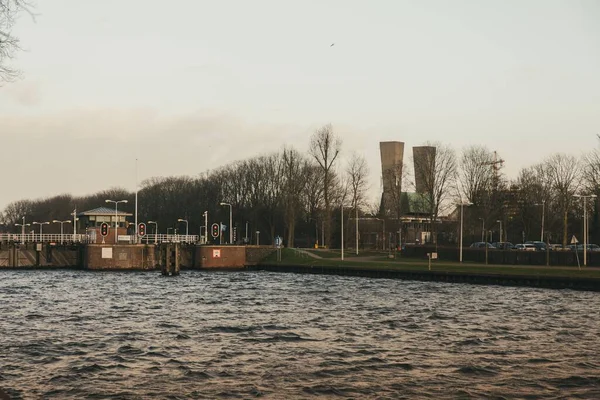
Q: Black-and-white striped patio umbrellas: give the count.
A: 0